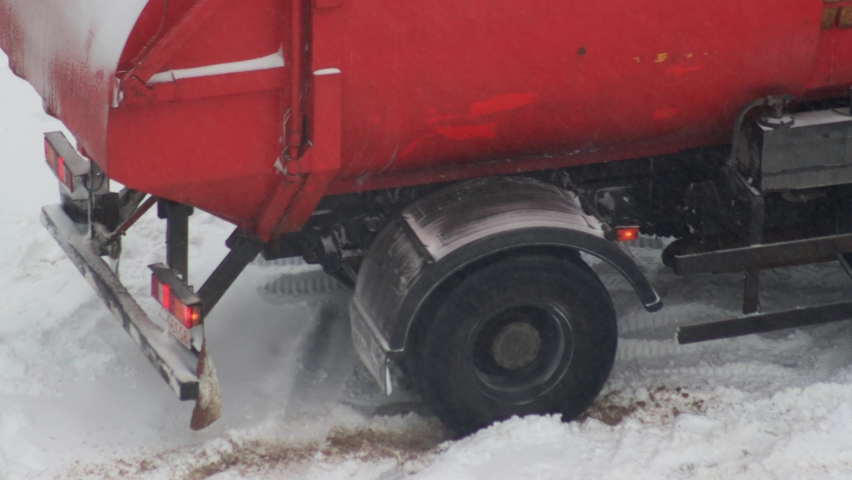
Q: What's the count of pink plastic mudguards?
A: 0